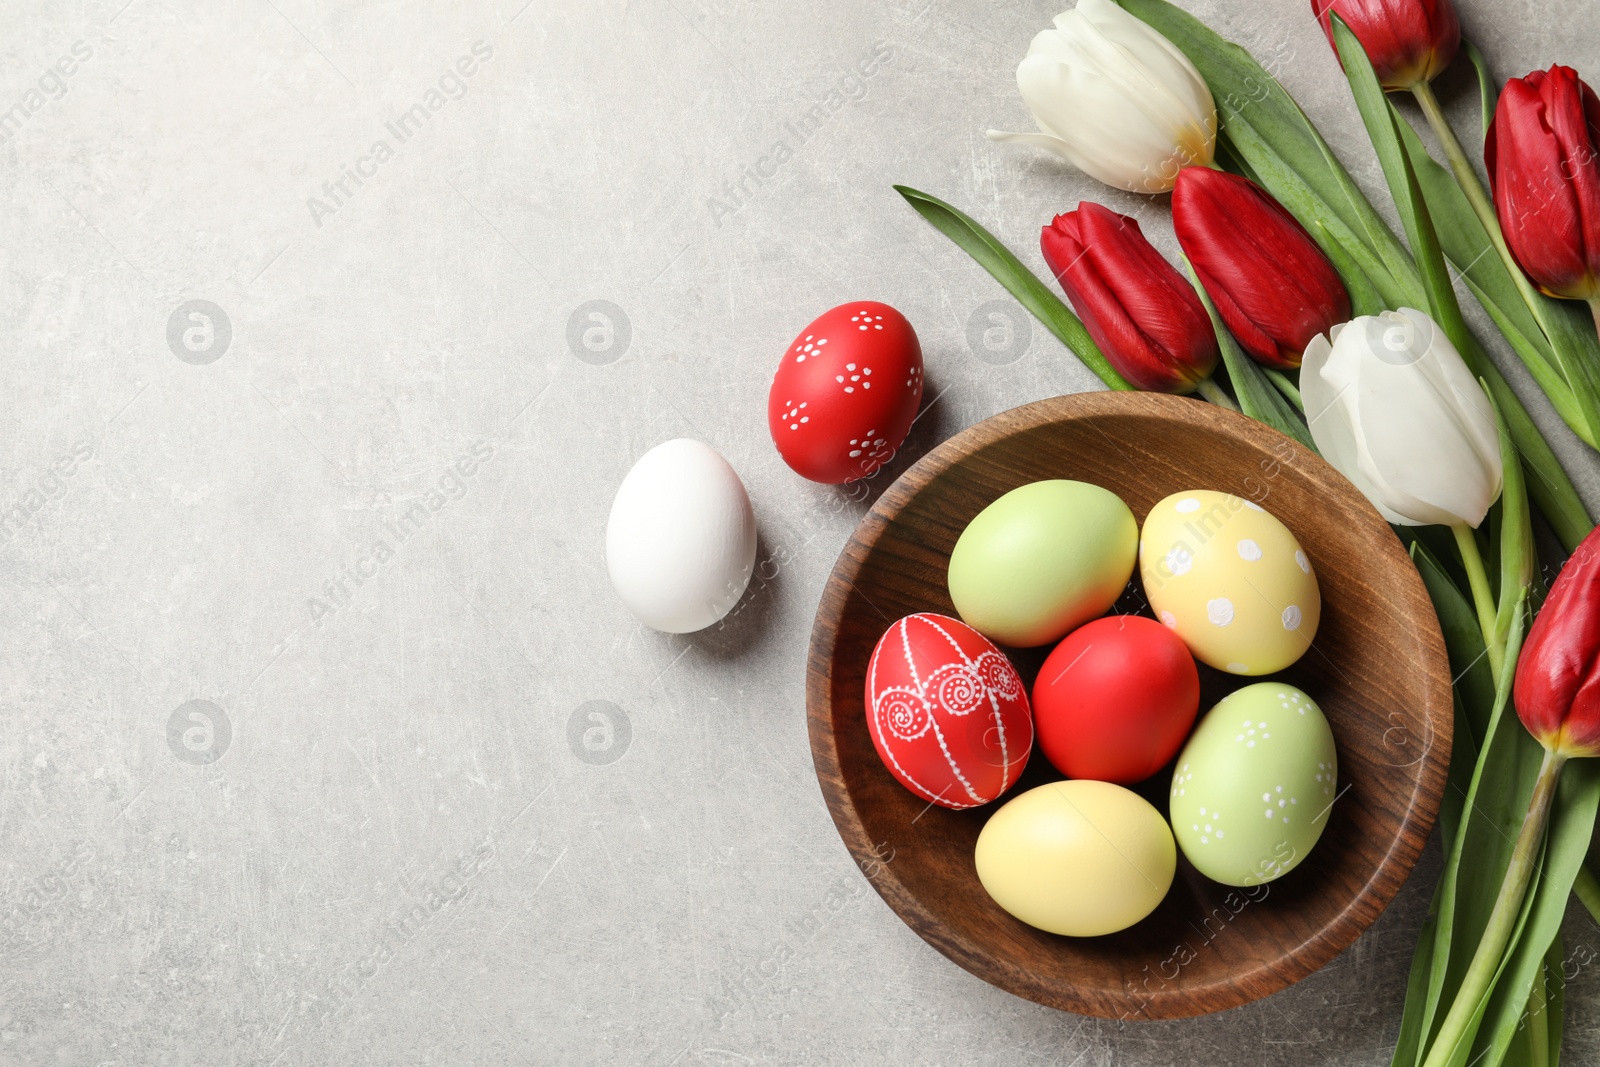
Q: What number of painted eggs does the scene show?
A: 7